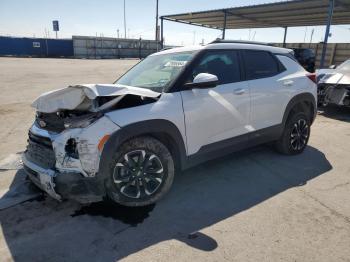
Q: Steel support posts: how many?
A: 4